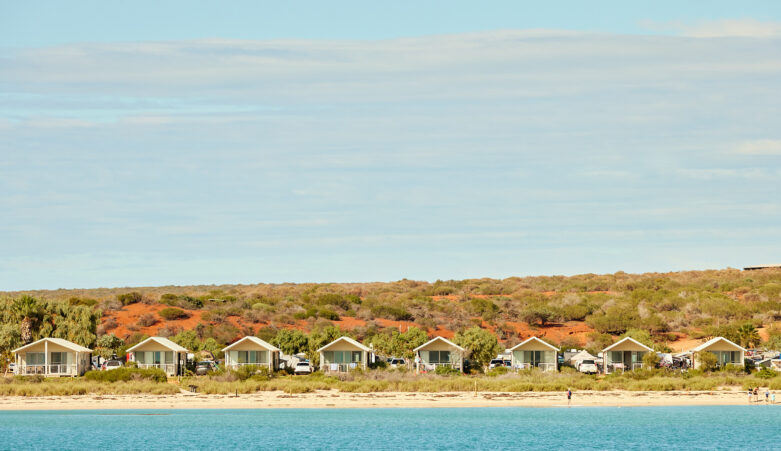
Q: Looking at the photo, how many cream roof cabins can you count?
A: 8